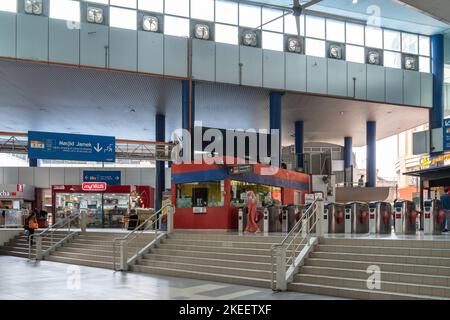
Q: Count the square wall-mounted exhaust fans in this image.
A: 9